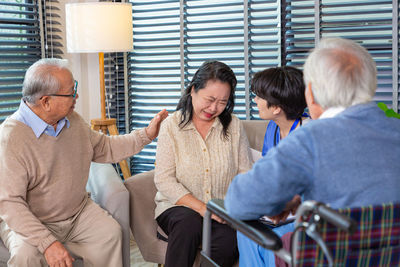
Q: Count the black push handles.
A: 1